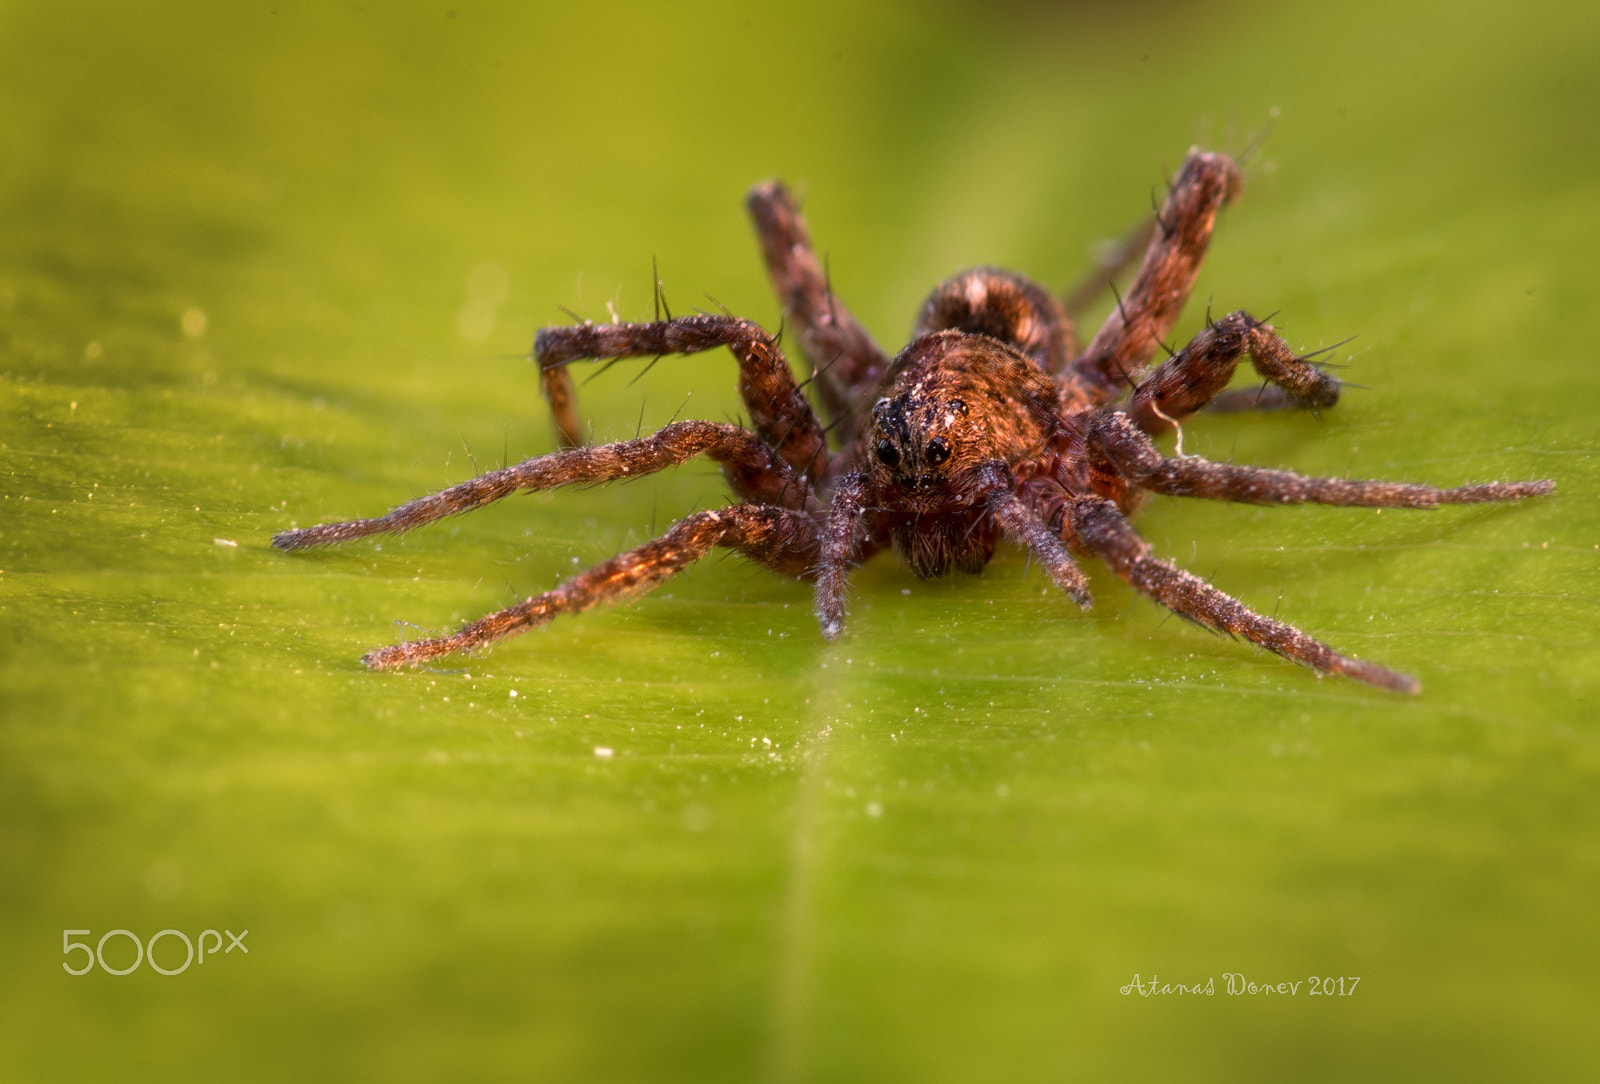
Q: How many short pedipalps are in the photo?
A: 2